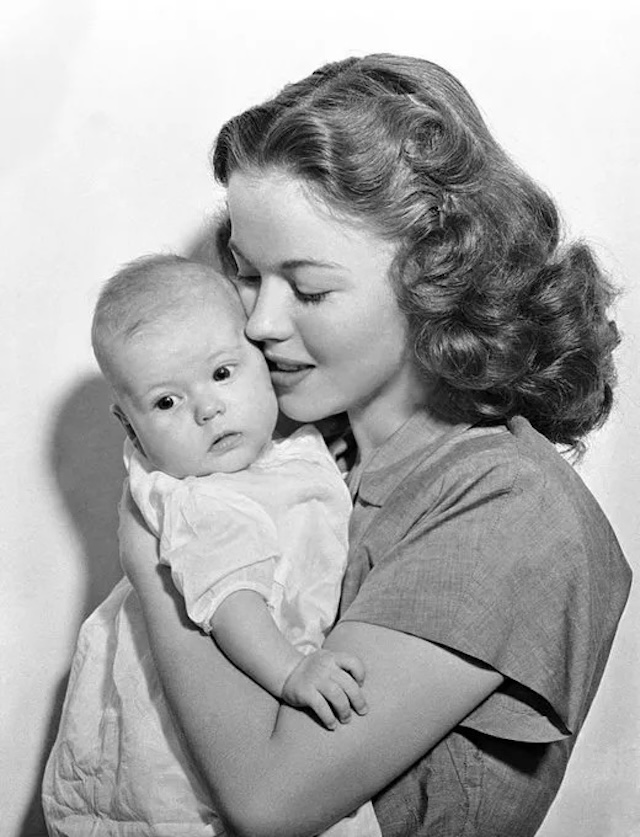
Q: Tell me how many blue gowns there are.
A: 0